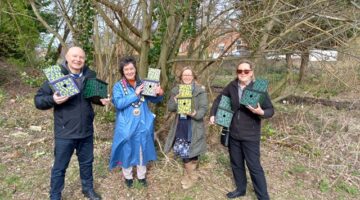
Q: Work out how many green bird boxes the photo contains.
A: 3